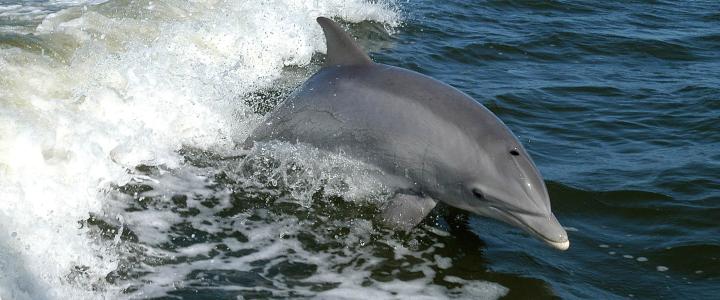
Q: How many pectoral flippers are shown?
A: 1